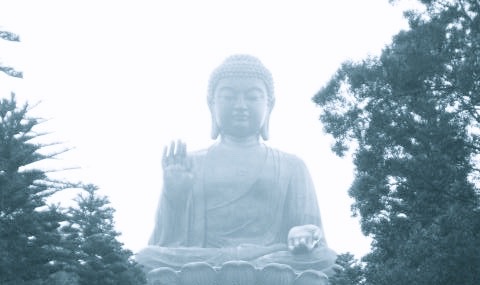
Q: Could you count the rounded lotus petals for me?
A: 5